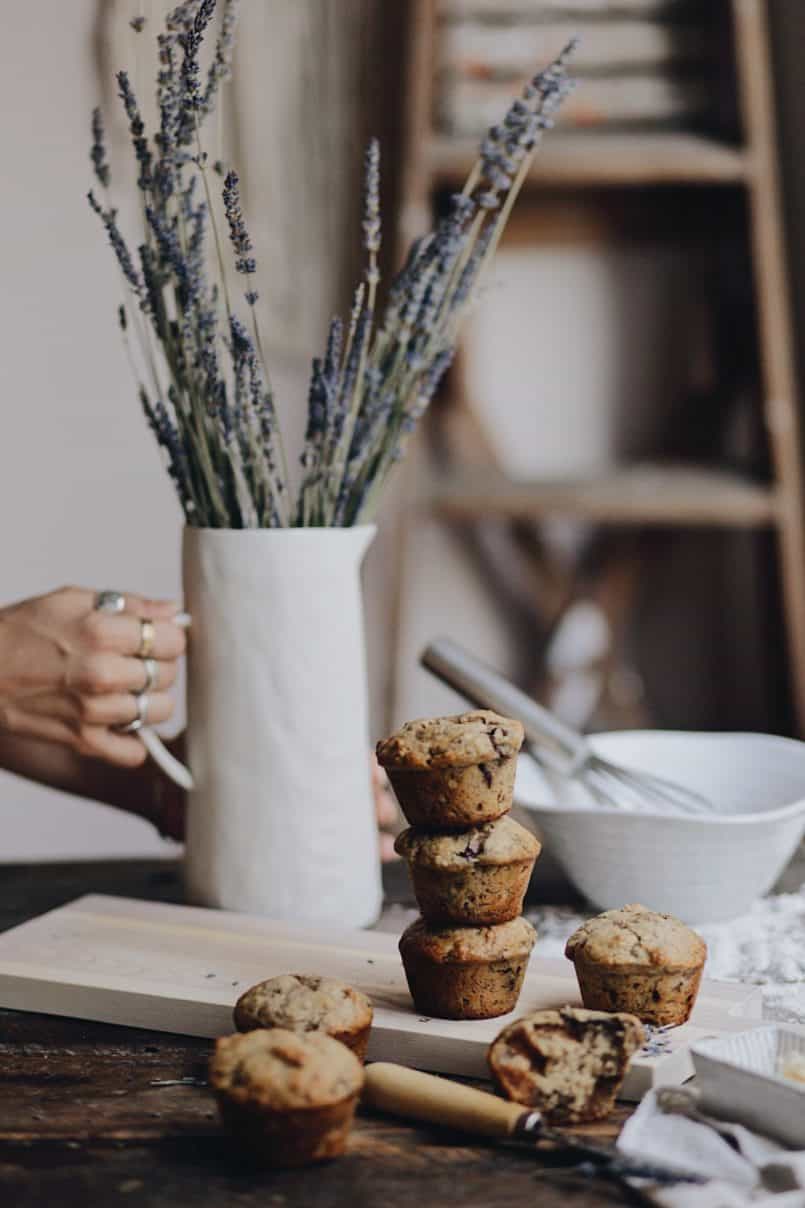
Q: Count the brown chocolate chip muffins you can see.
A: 7